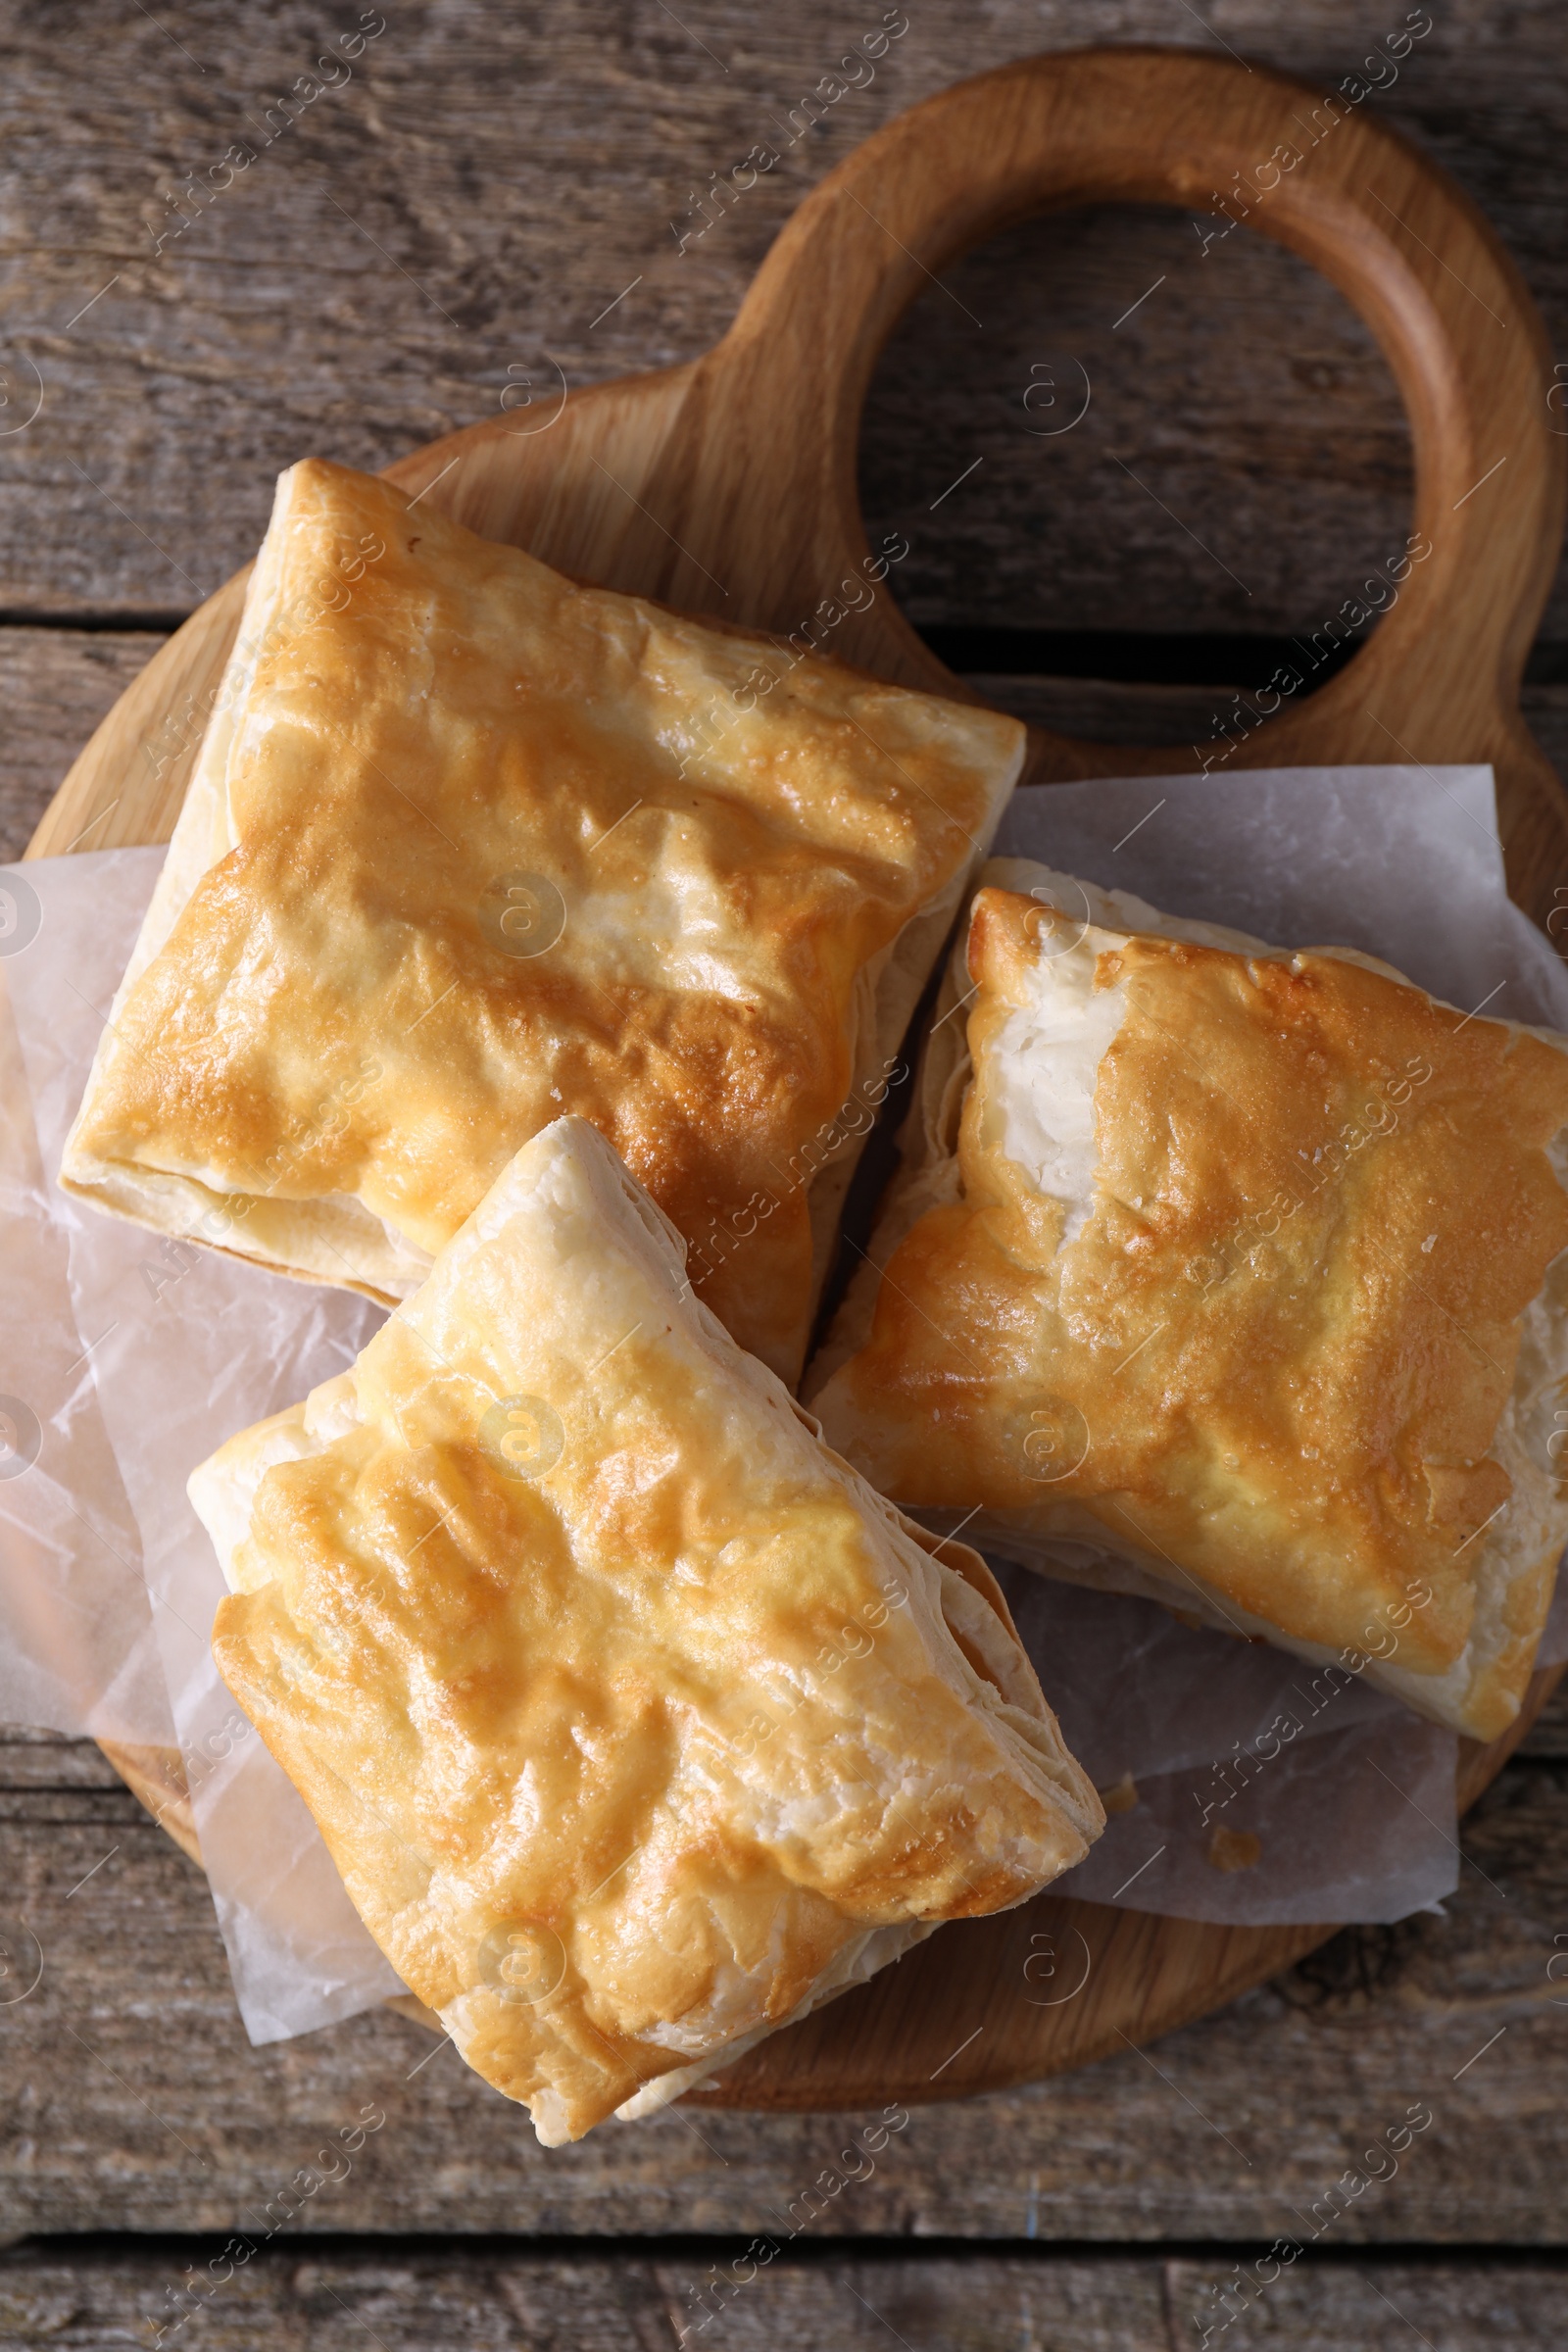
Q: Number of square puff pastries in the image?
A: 3